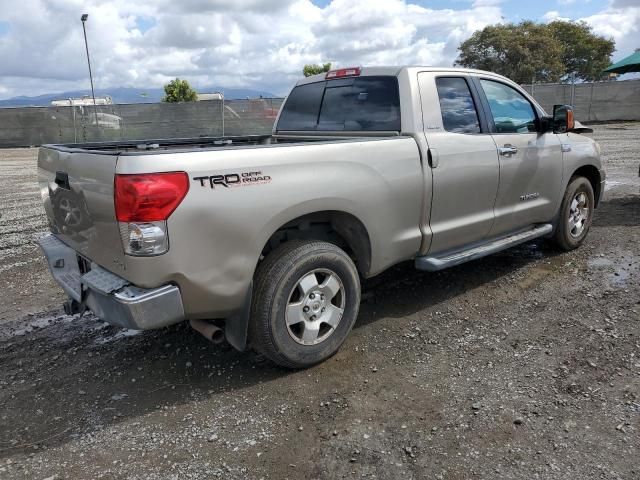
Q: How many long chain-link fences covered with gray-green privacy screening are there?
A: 1